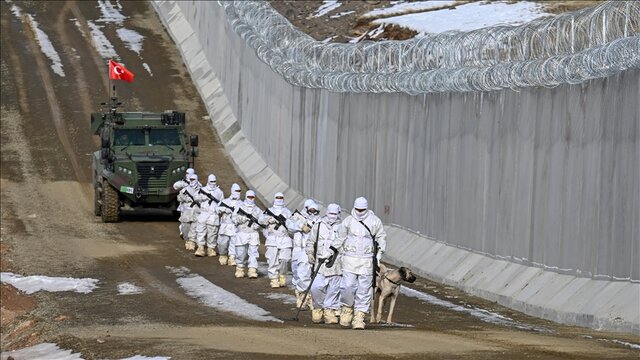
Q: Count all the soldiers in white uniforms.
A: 9